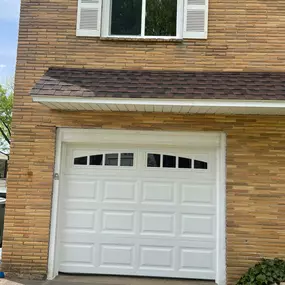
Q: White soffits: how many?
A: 1